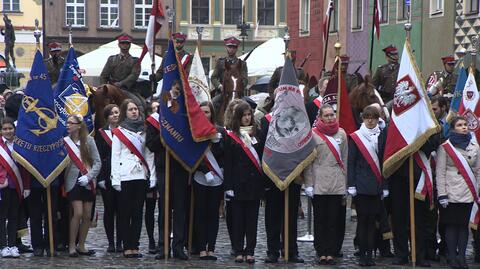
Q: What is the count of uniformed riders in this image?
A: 8